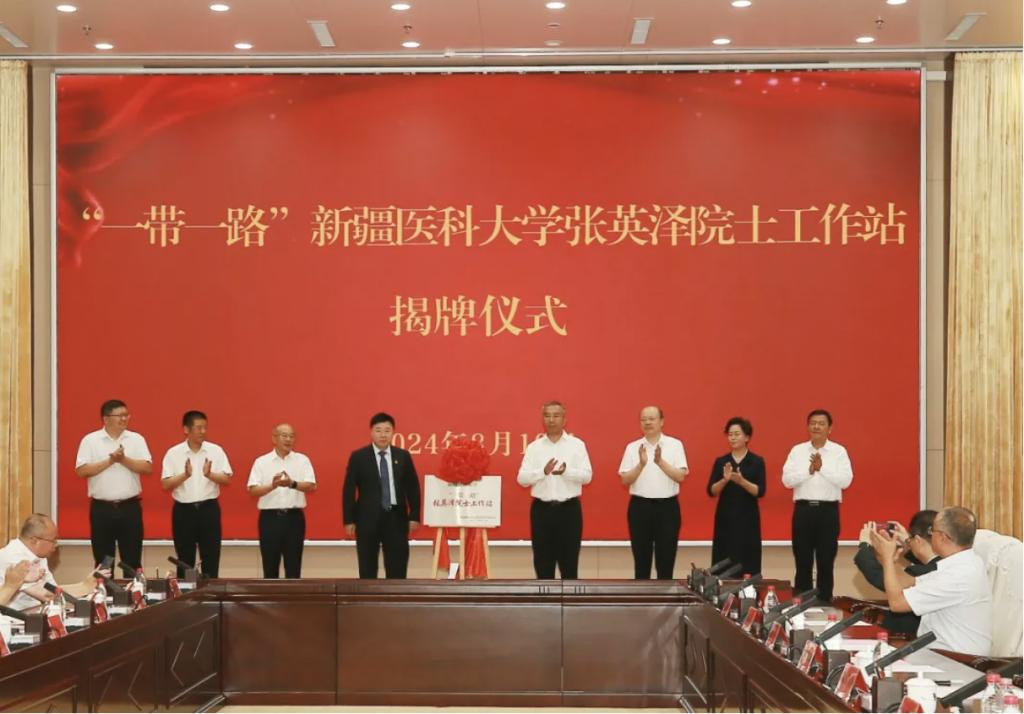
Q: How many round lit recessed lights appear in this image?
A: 11